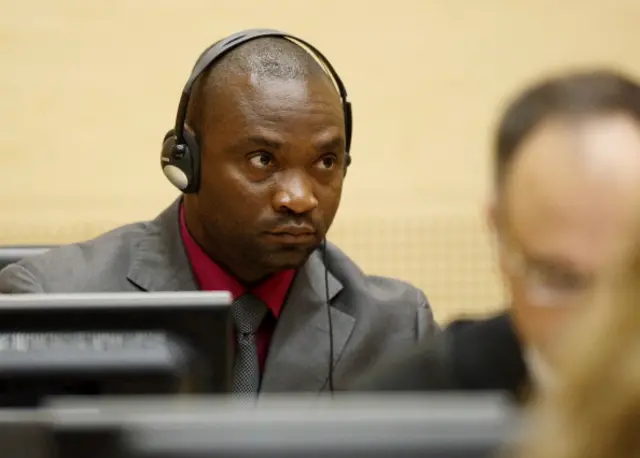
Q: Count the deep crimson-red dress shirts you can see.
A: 1